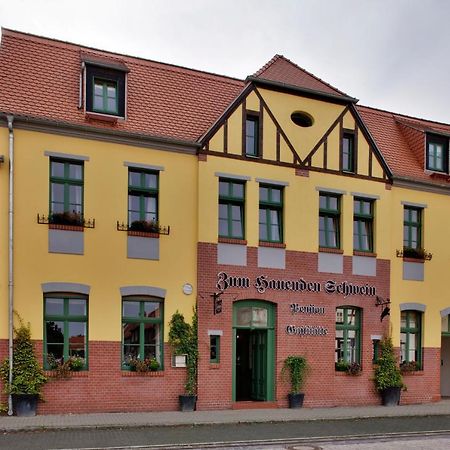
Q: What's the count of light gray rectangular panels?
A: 7